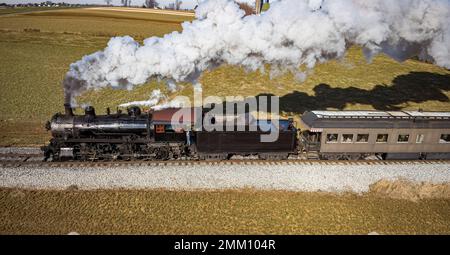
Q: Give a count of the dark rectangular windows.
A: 6